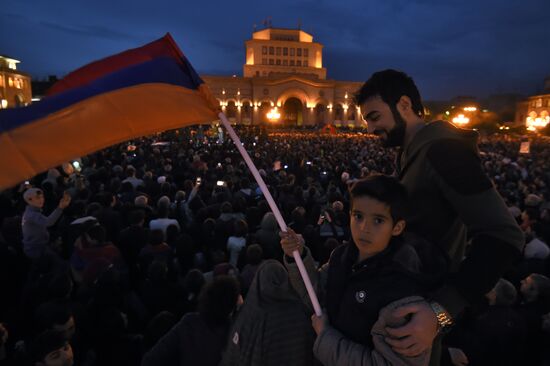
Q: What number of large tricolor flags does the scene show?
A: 1